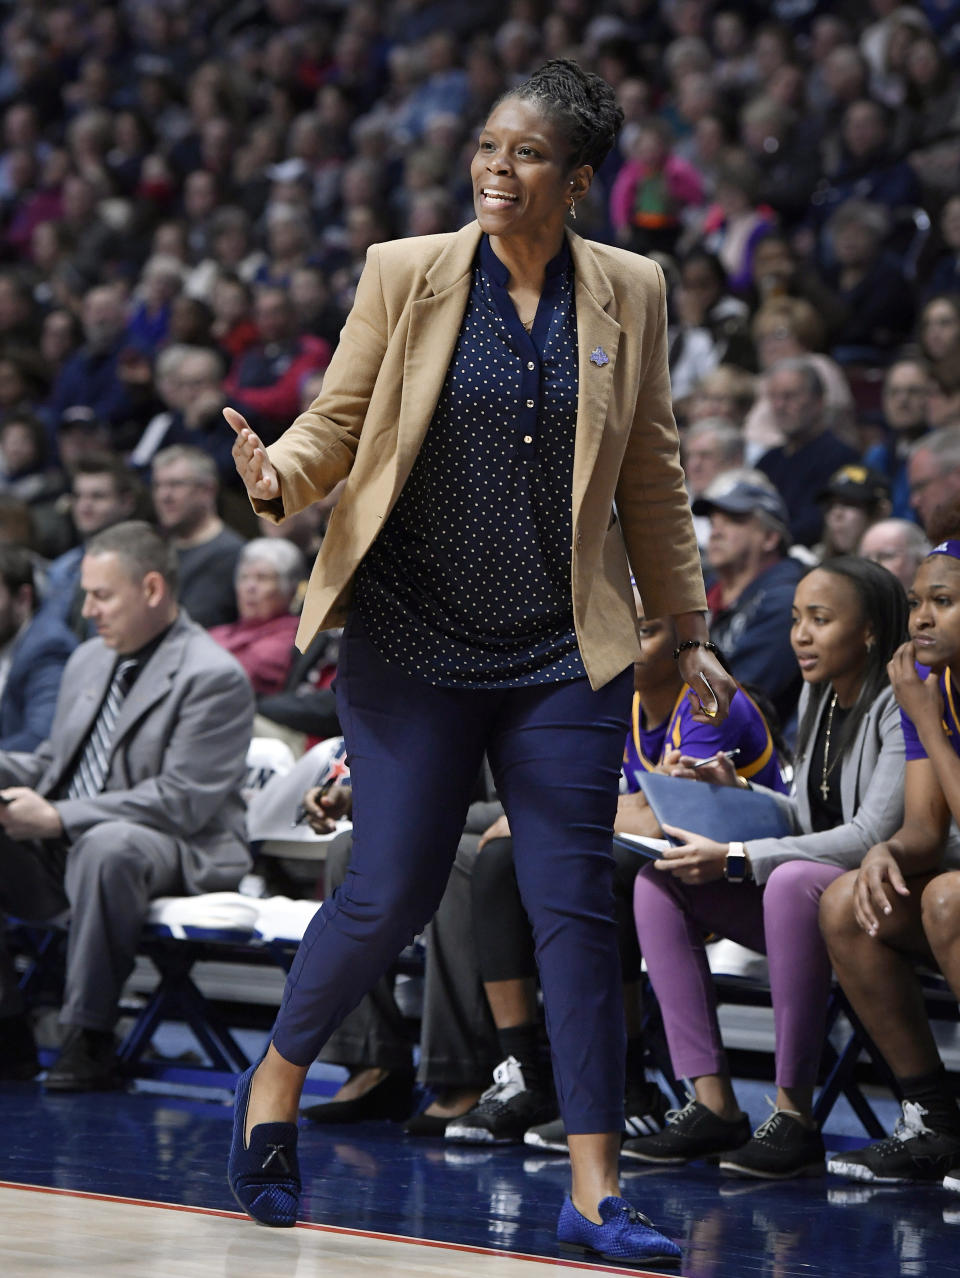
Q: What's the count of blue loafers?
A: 2